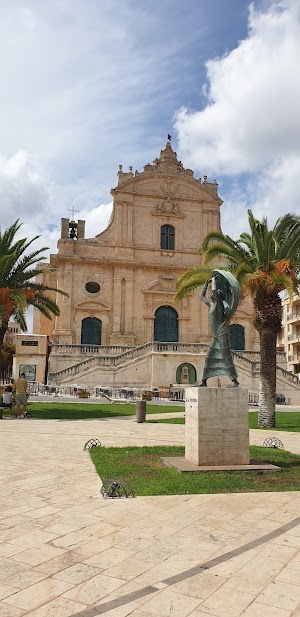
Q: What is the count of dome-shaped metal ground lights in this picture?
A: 3